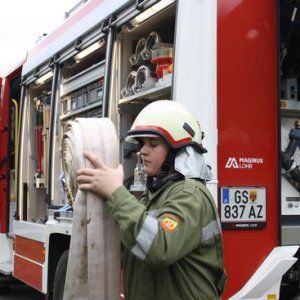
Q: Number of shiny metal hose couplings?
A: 4